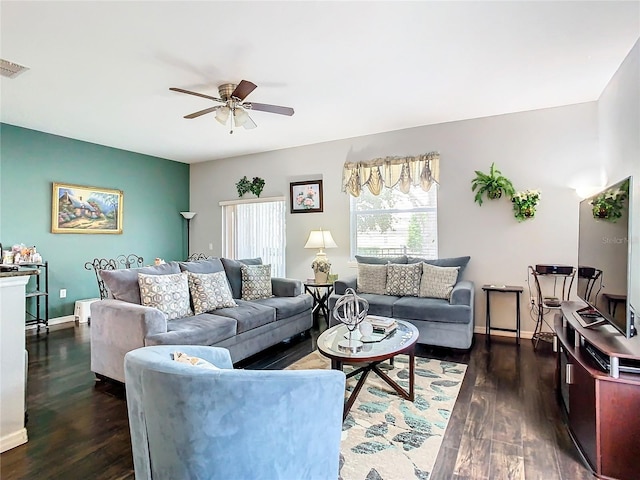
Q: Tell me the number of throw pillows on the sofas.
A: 6